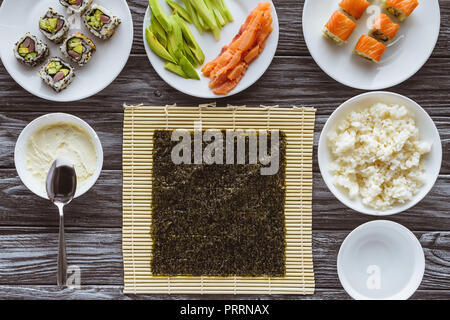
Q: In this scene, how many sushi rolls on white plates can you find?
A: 11